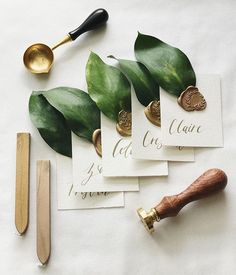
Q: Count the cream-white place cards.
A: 5